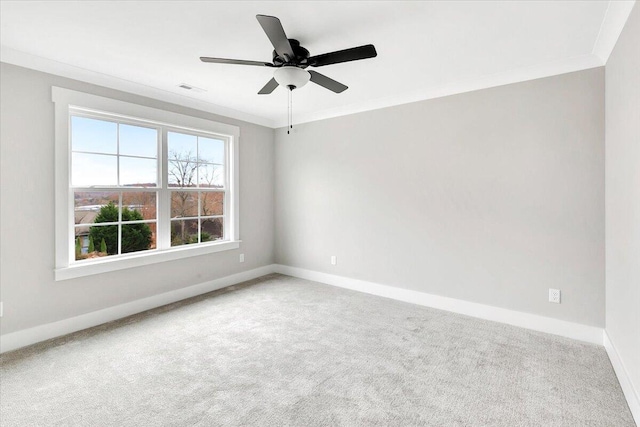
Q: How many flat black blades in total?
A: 5